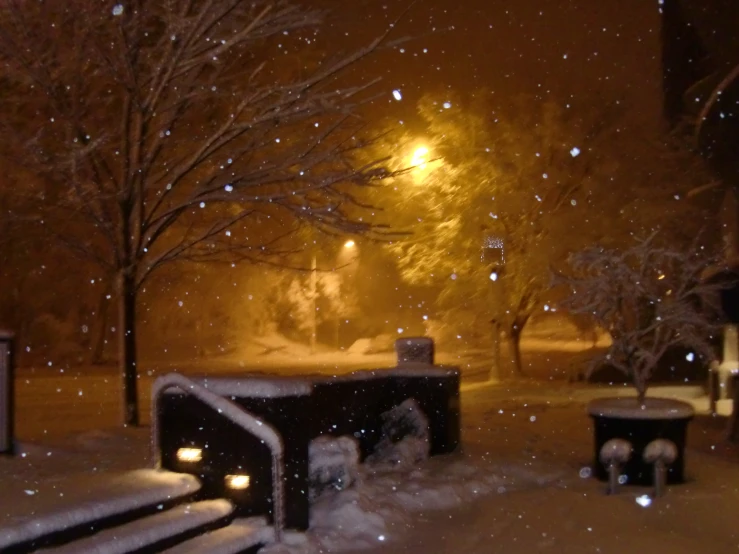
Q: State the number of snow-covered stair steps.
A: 3